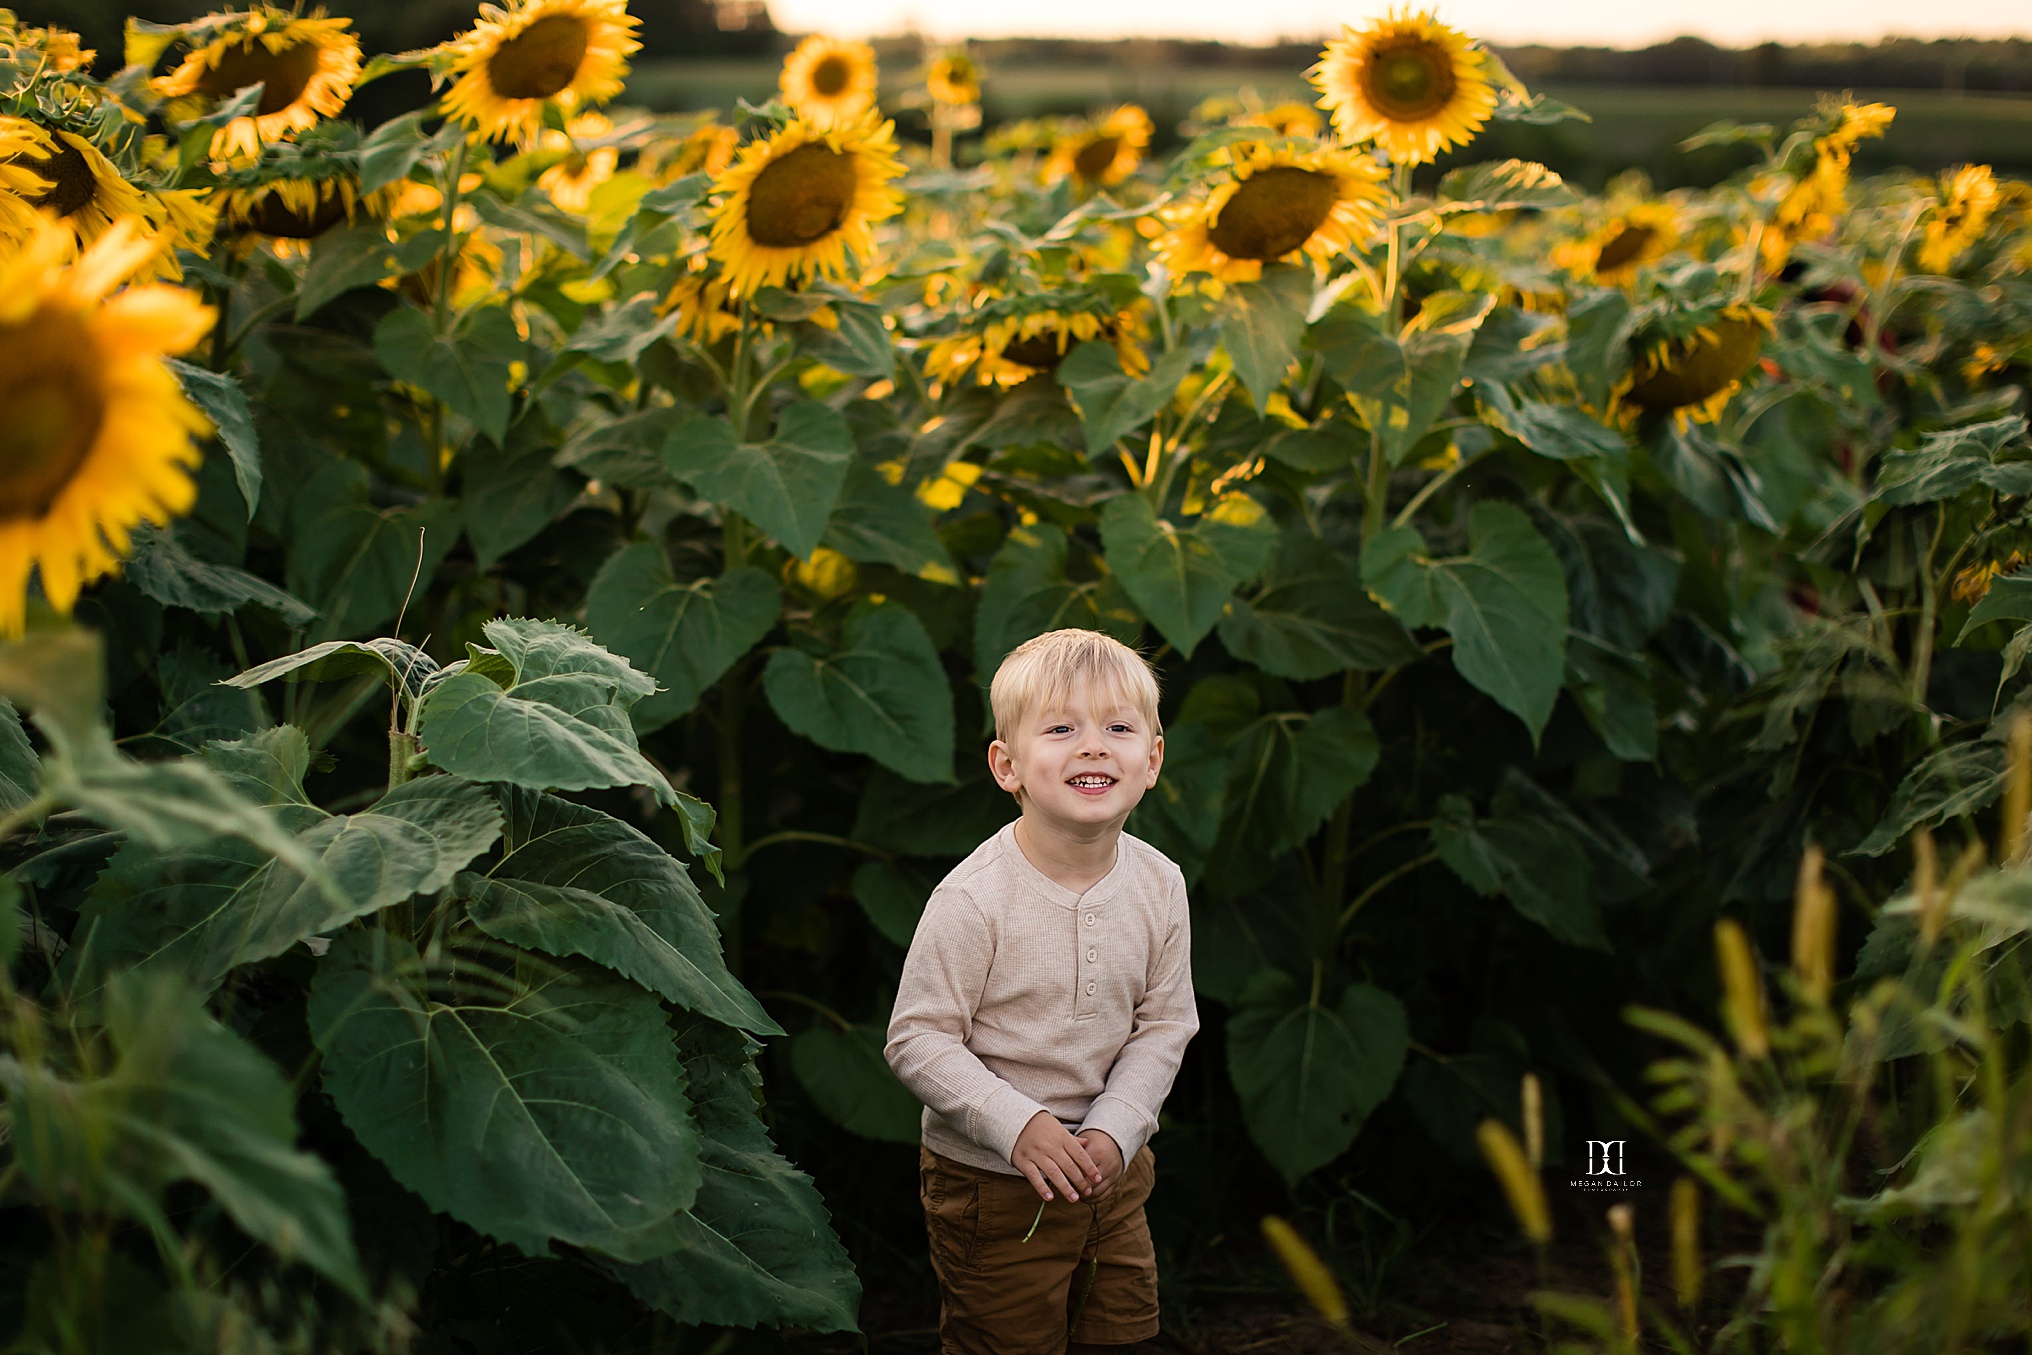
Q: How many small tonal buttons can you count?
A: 3